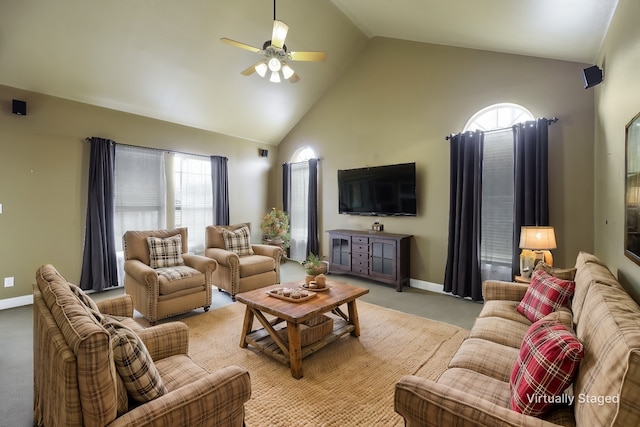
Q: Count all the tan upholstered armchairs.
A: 2